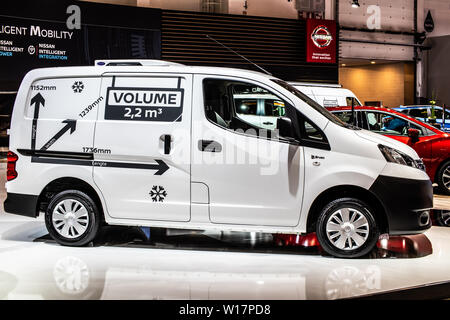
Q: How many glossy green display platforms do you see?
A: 0